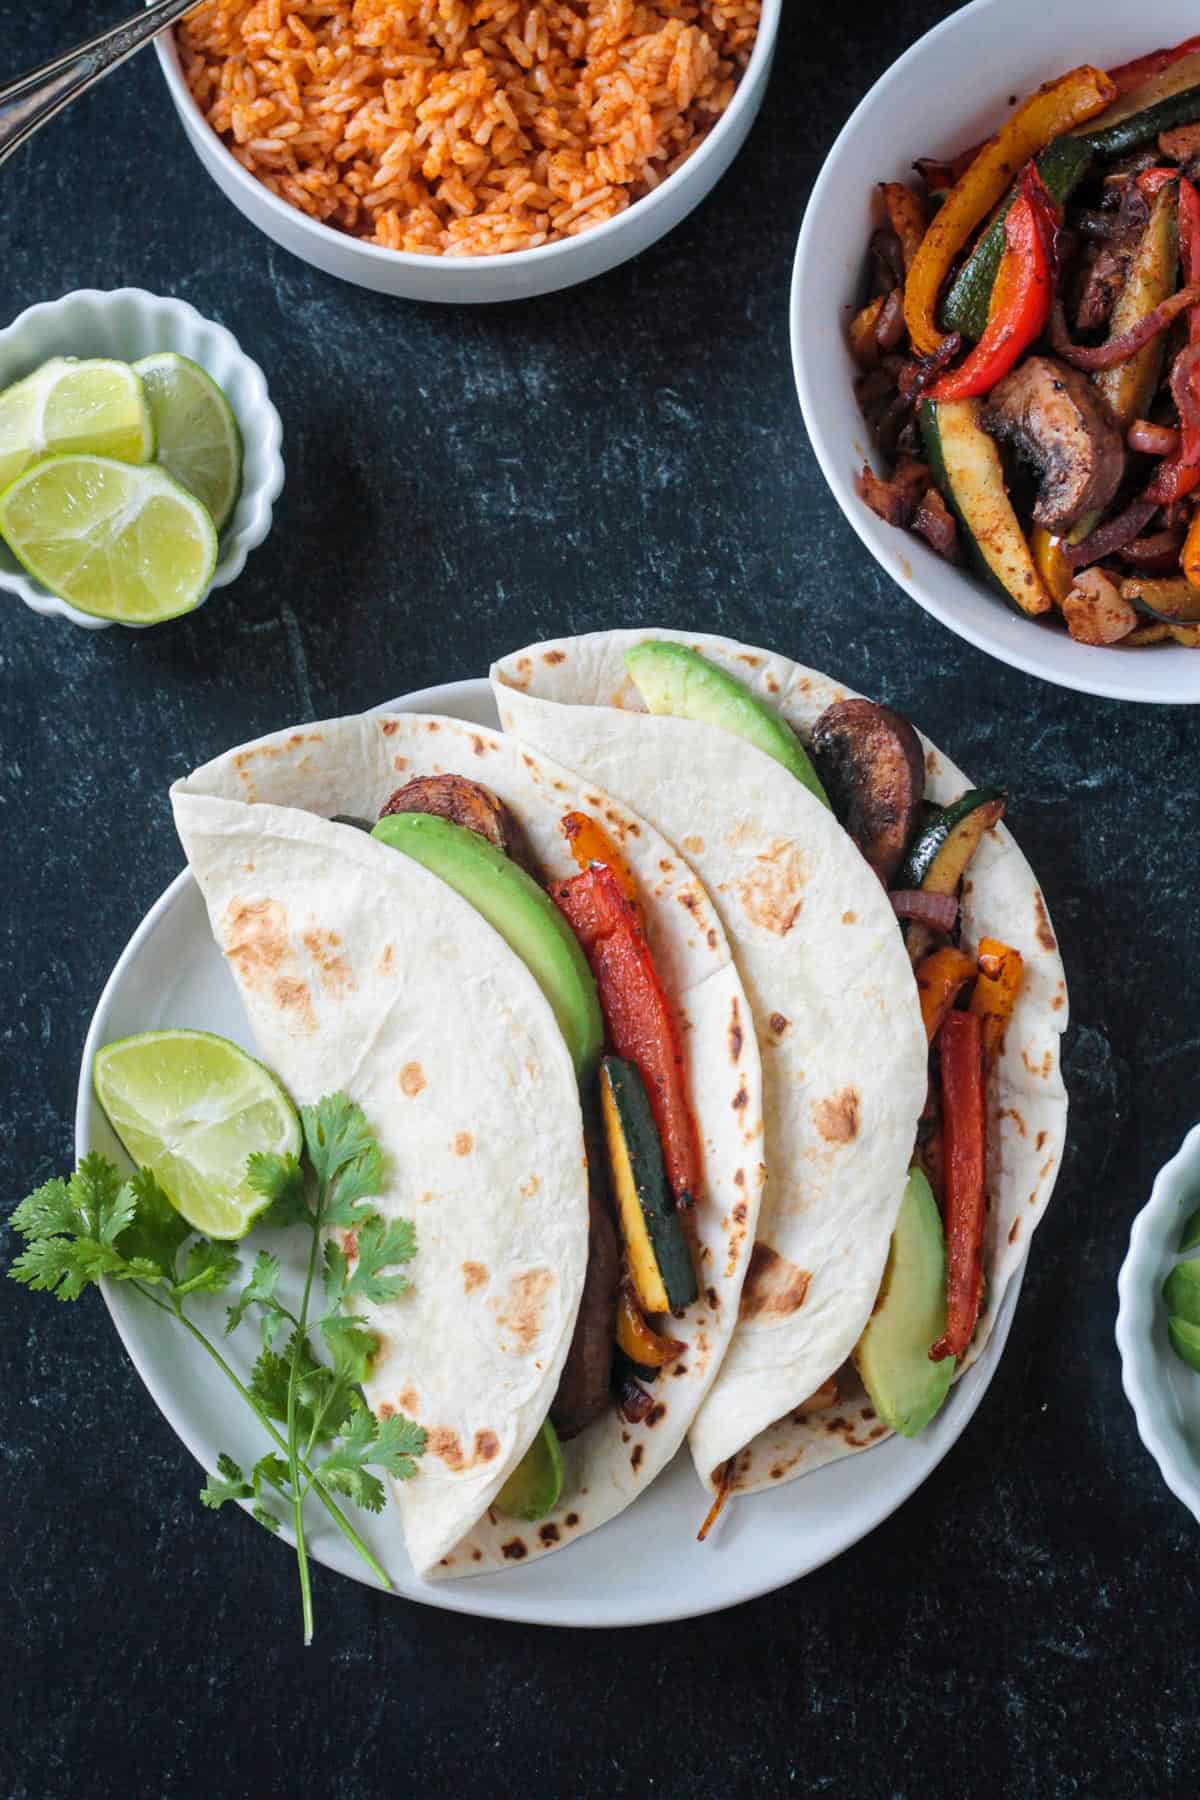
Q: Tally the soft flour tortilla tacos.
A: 2